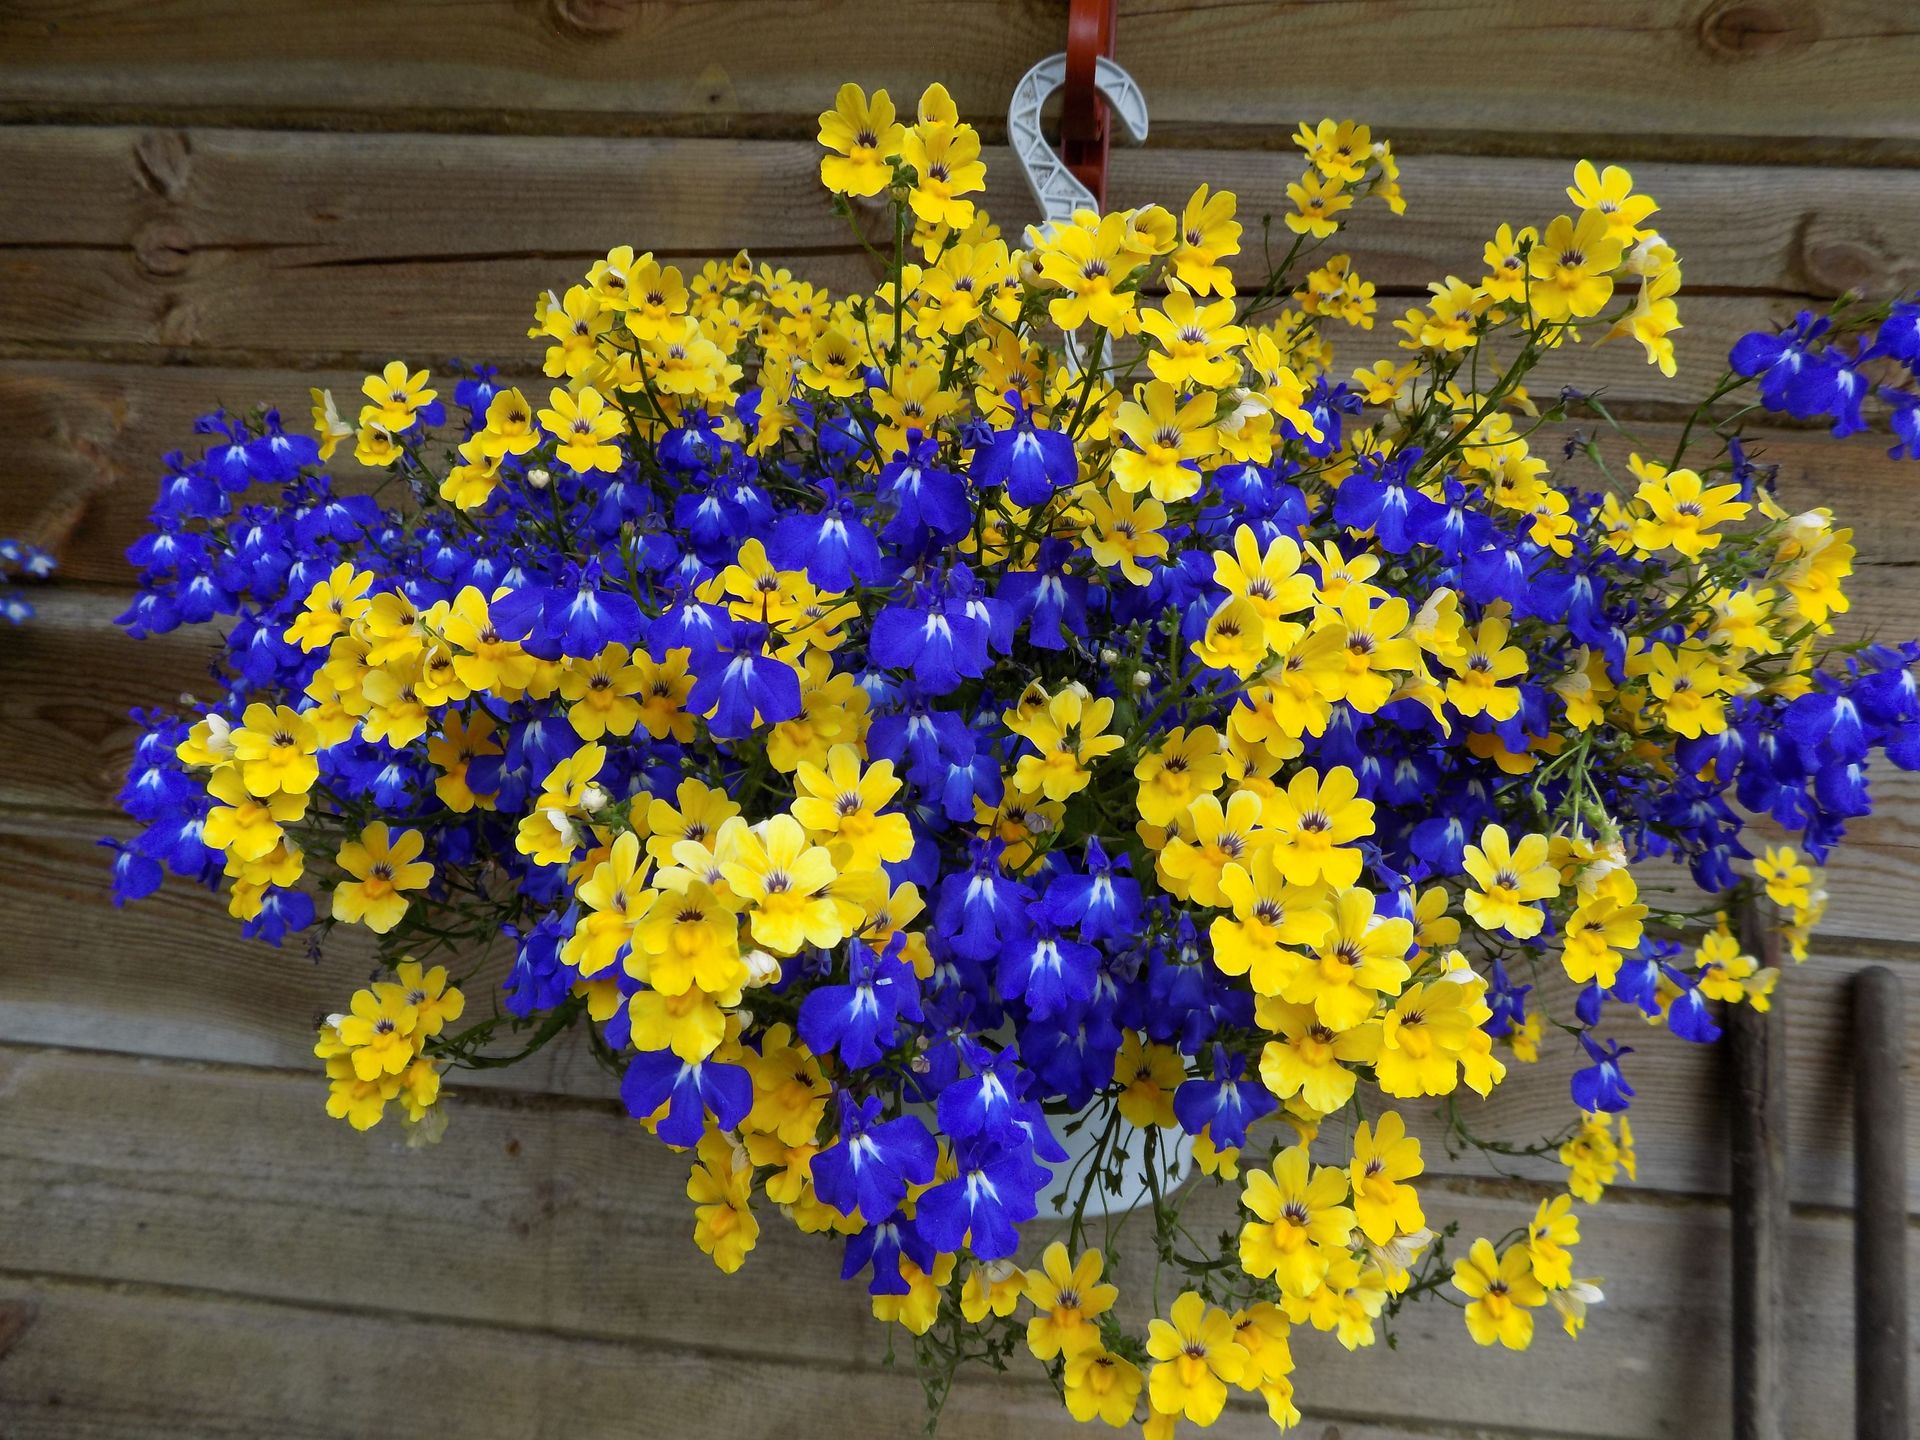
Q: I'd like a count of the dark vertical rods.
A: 2